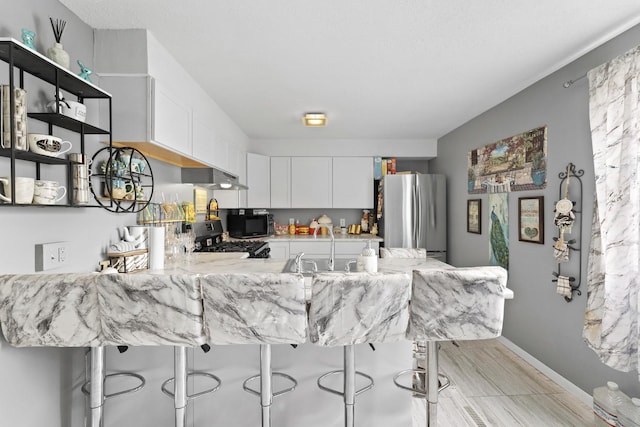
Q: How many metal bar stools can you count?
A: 5